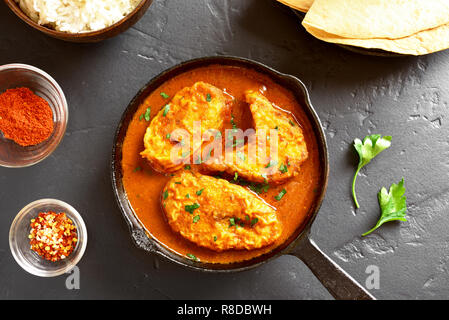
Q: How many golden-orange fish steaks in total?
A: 3